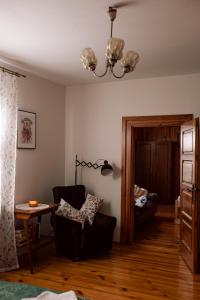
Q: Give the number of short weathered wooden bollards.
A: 0